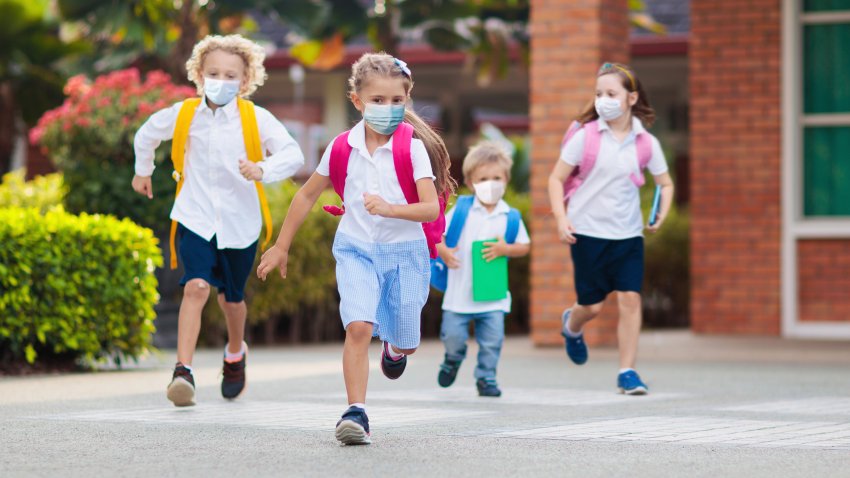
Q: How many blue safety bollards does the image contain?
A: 0